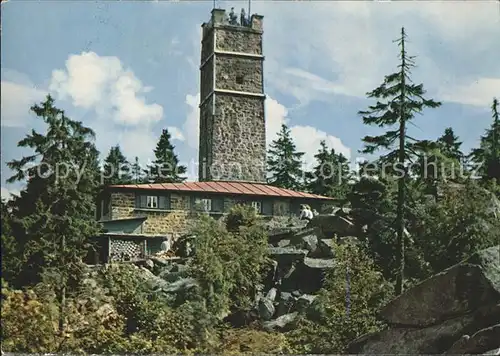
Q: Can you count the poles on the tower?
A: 2